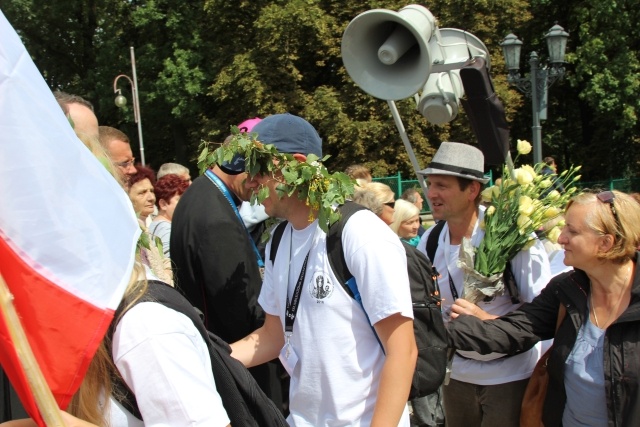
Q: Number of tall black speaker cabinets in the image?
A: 1